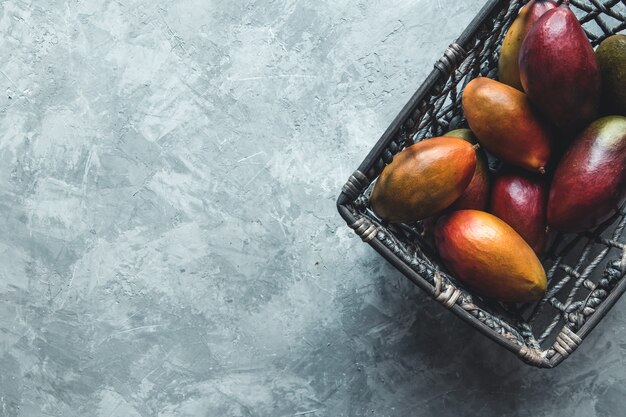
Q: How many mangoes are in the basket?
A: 9